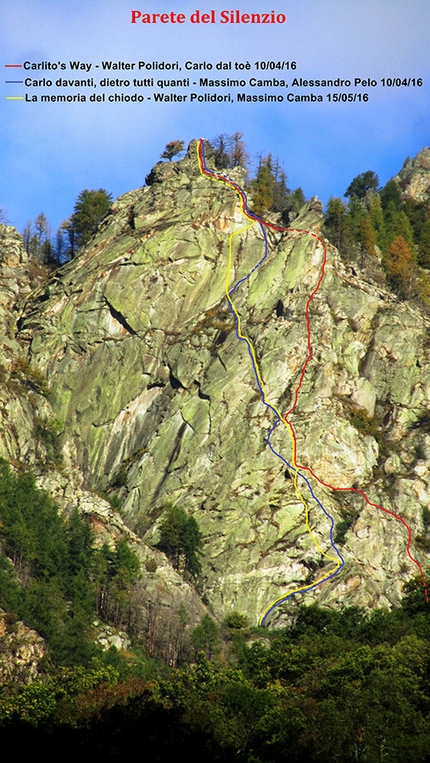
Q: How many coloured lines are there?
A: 3